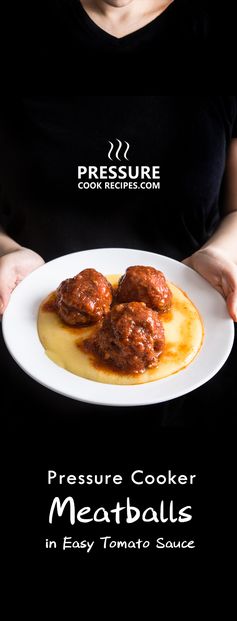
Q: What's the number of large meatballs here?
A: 3